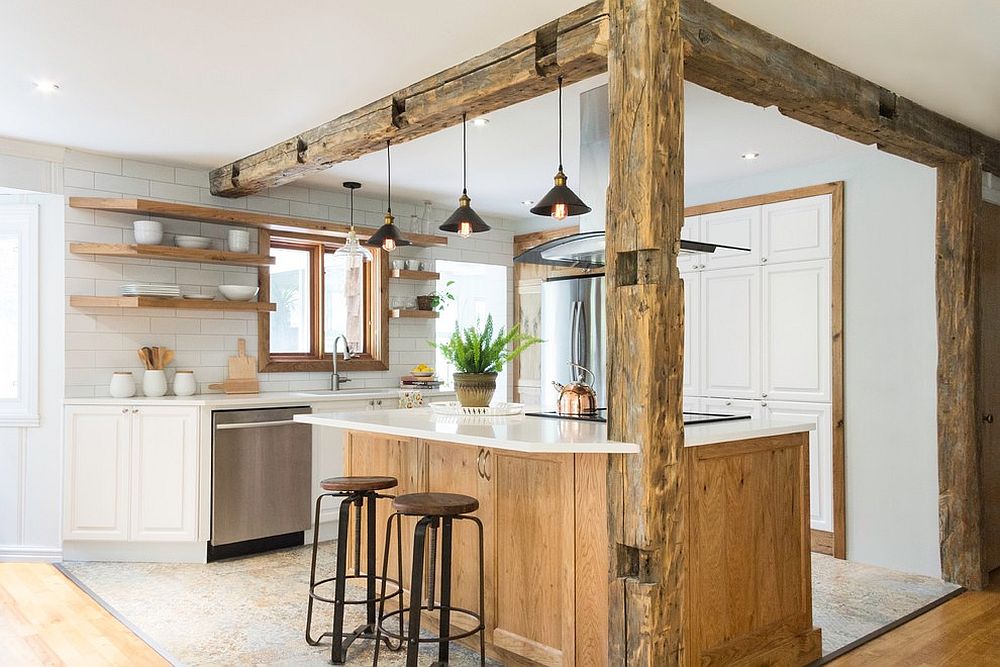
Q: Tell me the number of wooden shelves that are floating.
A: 5